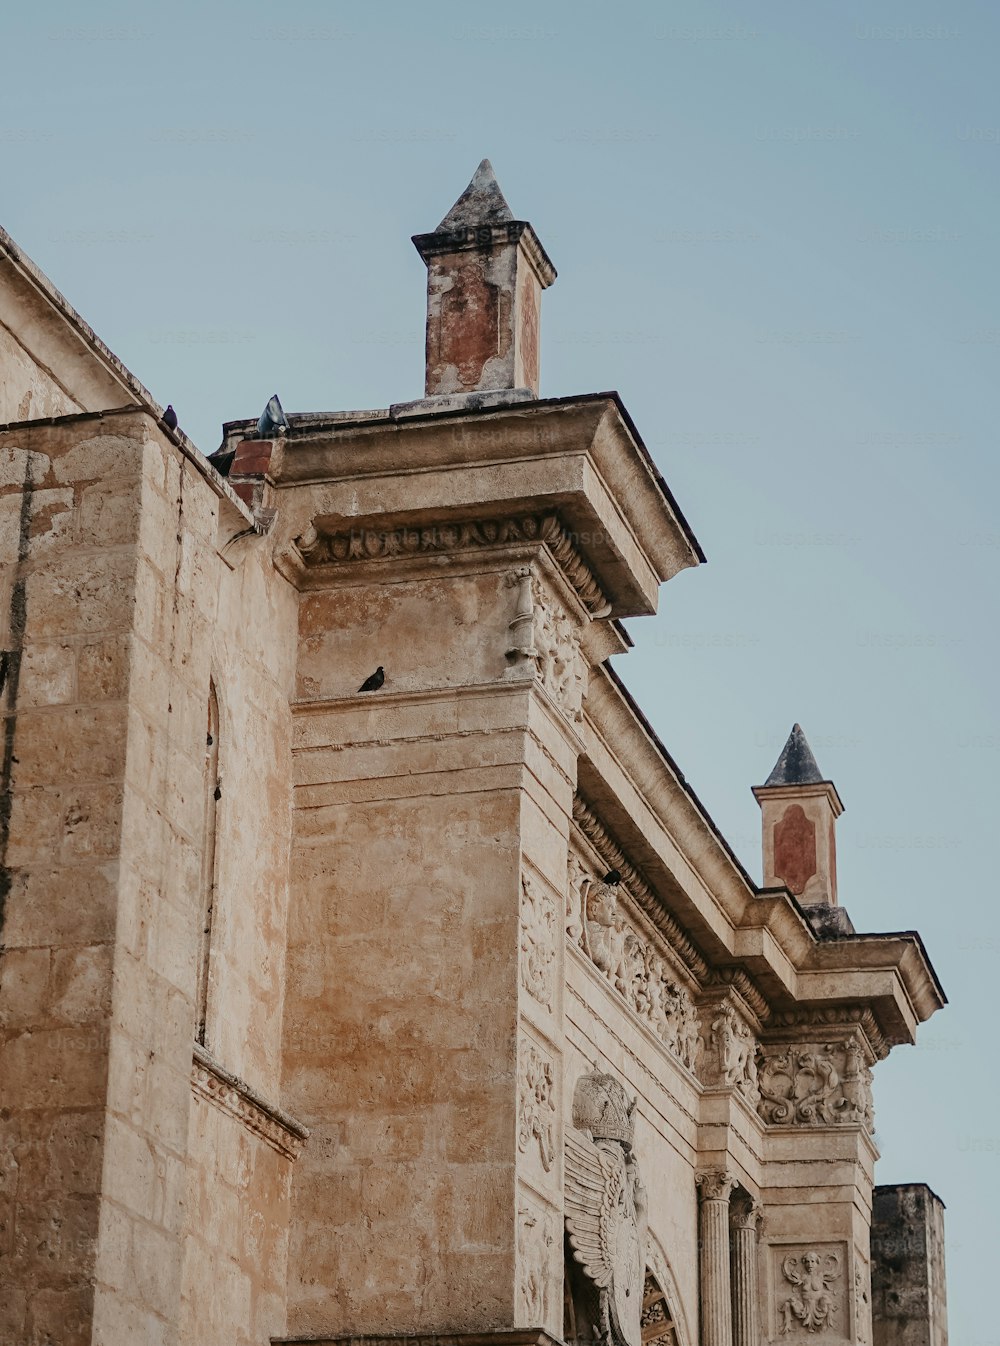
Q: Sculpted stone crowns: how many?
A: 1